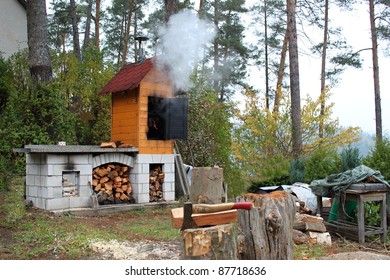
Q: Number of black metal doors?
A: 1